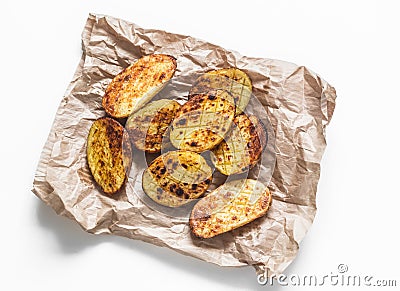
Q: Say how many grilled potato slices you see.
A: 8